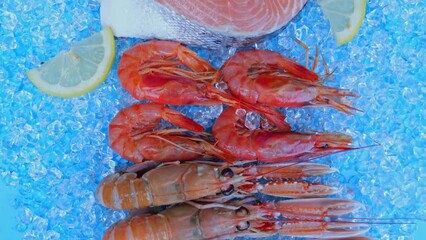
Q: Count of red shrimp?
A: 4